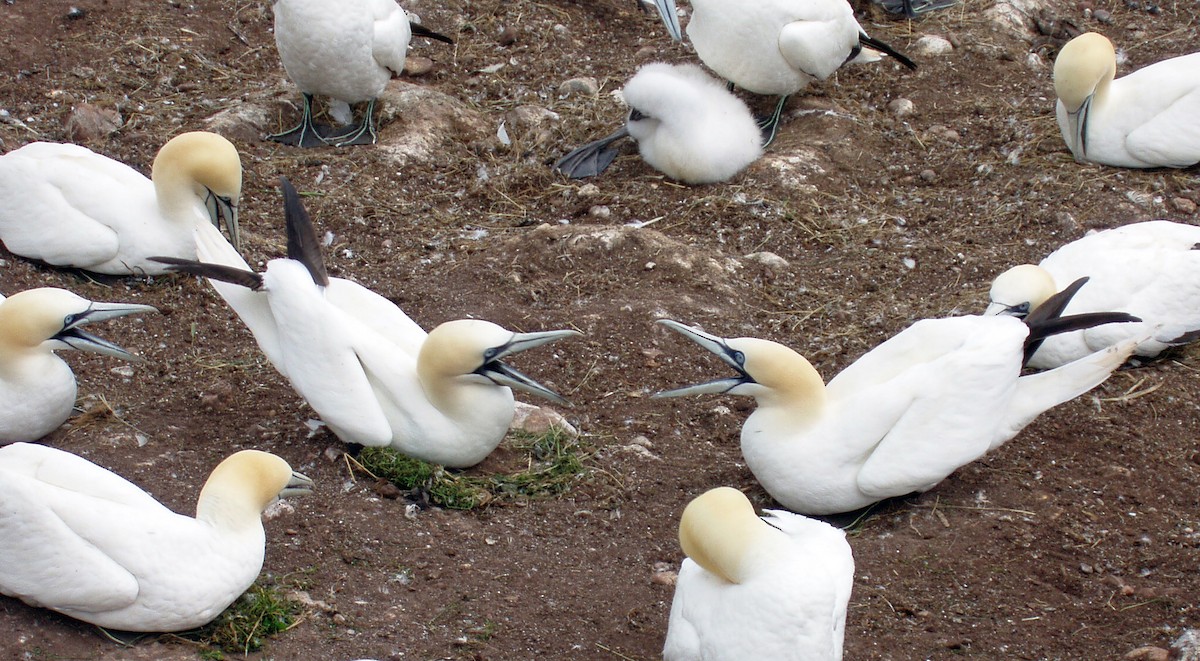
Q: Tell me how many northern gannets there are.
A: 11